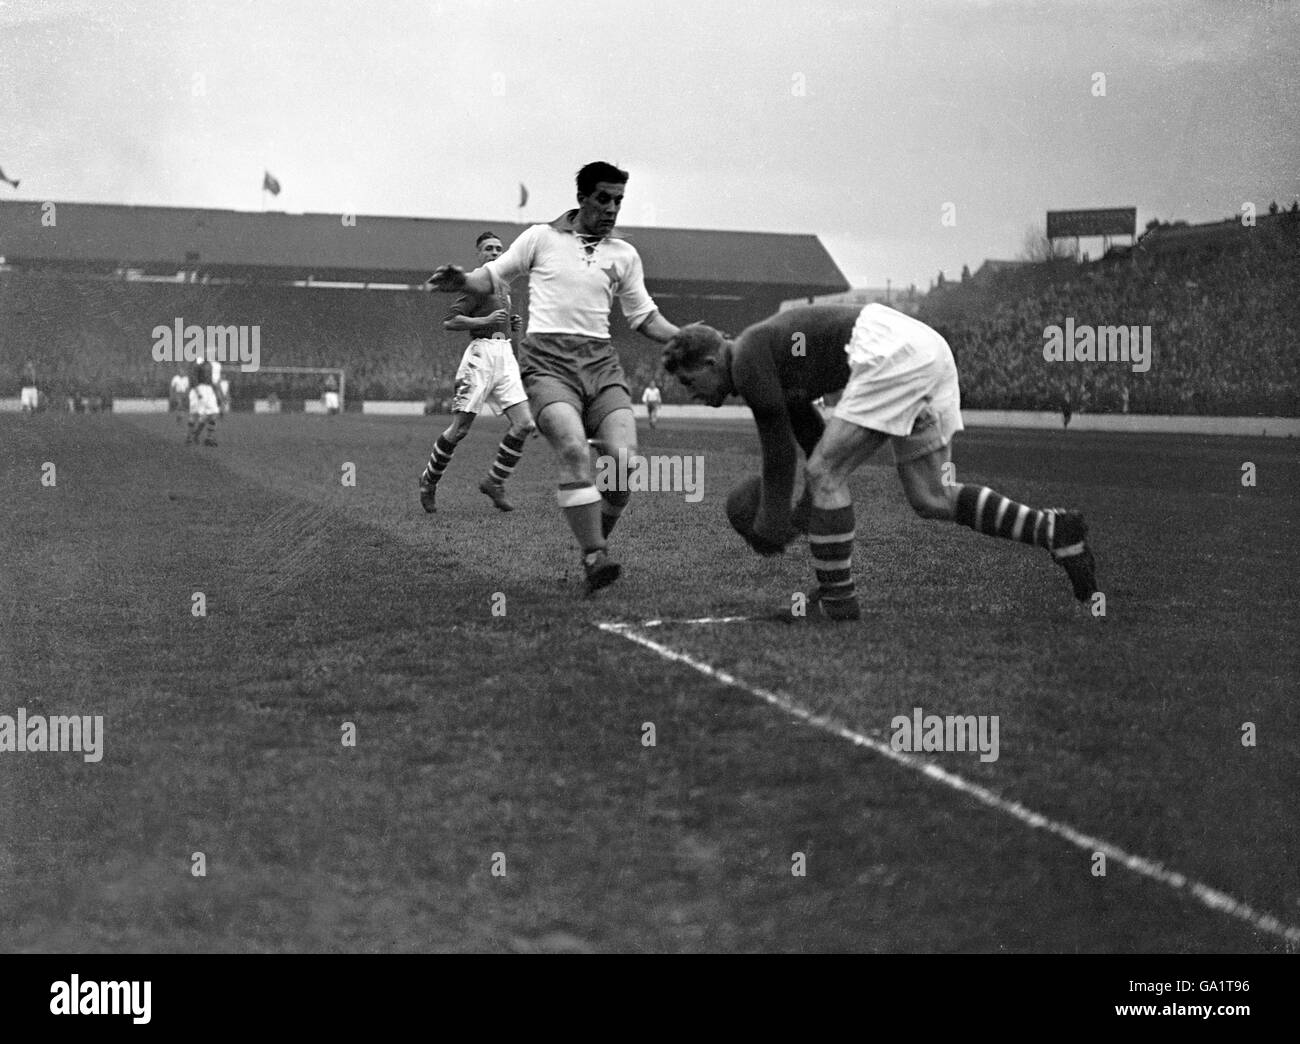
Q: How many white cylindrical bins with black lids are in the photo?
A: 0